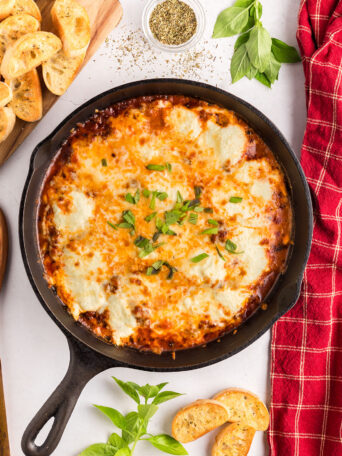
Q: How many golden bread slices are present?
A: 12